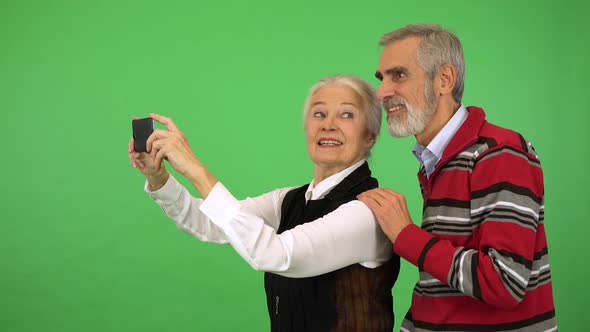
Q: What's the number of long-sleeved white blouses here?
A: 1